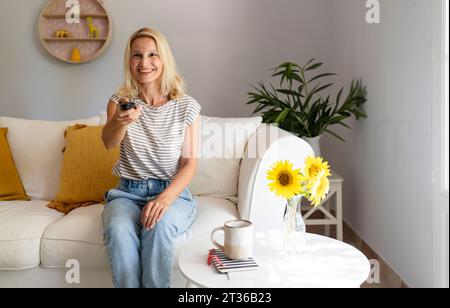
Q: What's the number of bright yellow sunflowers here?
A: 3